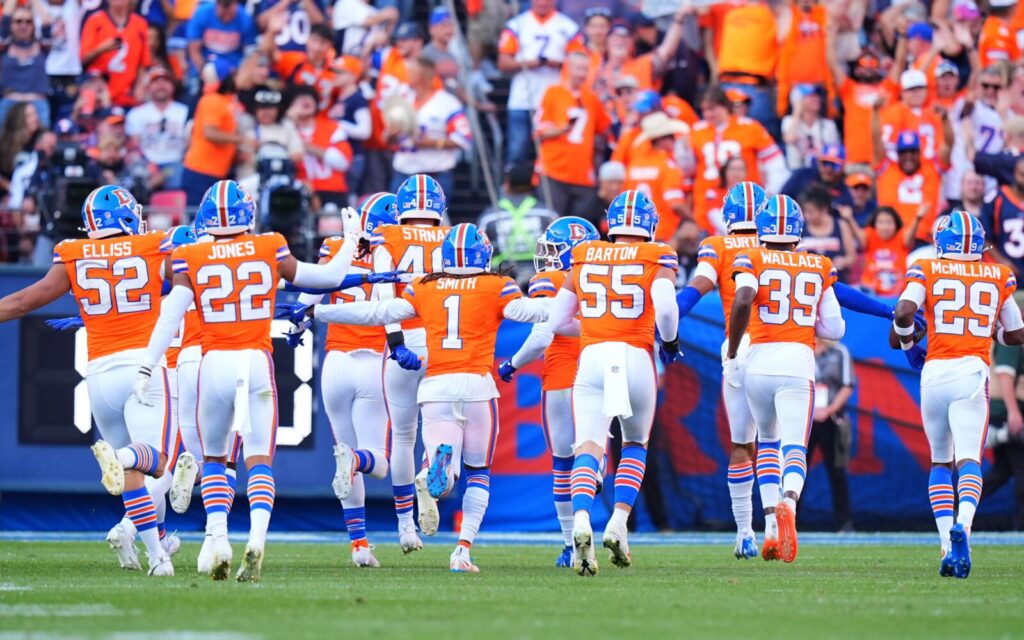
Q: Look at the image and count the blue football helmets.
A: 12